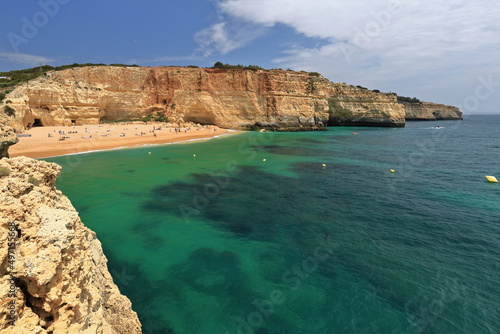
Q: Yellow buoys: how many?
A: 6